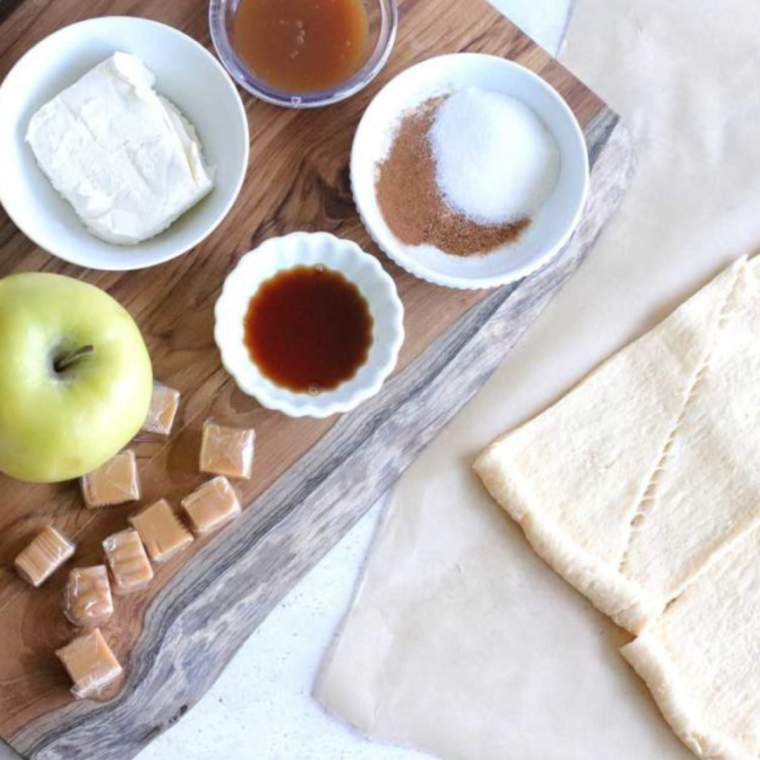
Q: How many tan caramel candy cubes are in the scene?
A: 9